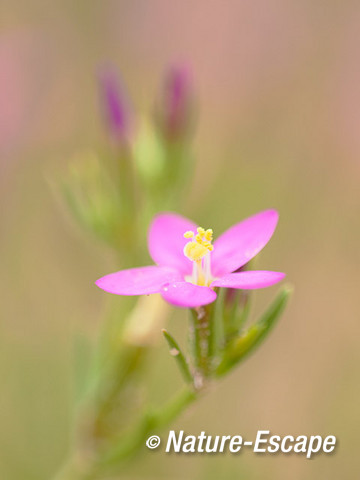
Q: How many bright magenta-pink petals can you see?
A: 5